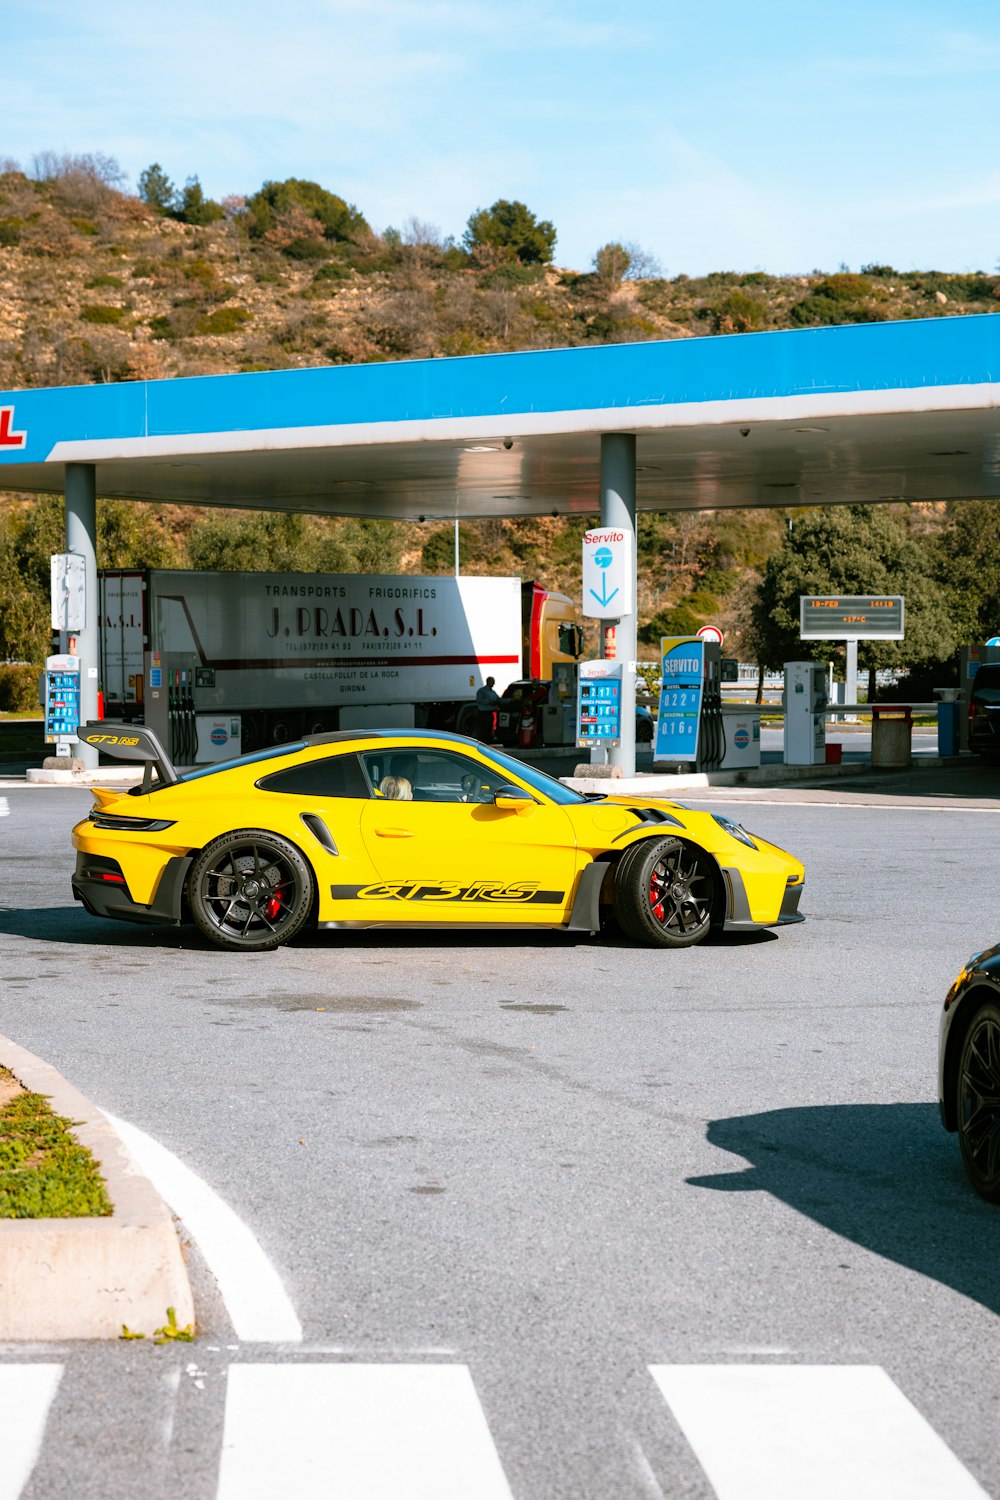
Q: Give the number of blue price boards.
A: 3